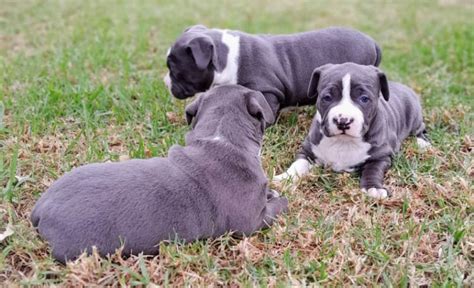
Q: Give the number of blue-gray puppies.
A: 3